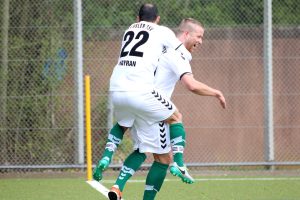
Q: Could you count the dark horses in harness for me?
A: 0